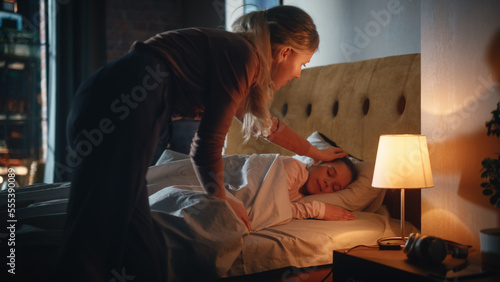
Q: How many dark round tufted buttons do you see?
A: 5